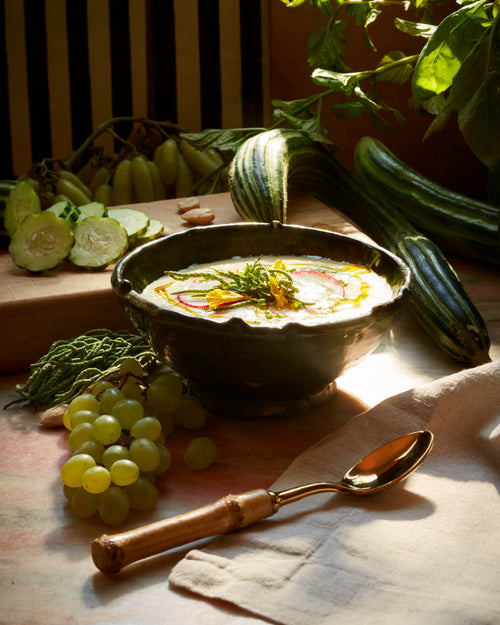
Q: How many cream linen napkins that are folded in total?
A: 1